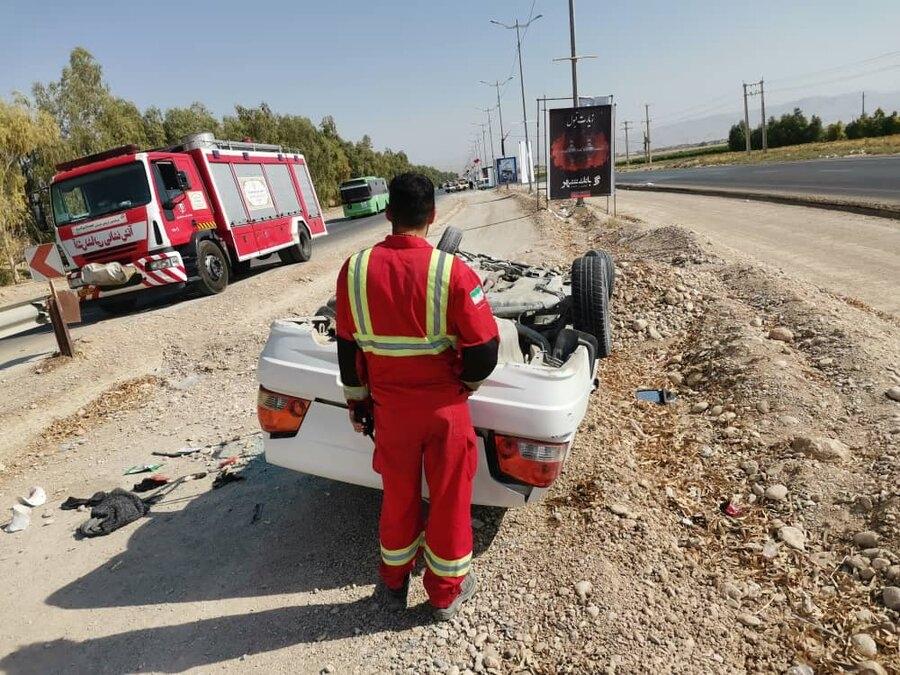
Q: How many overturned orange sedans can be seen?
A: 0